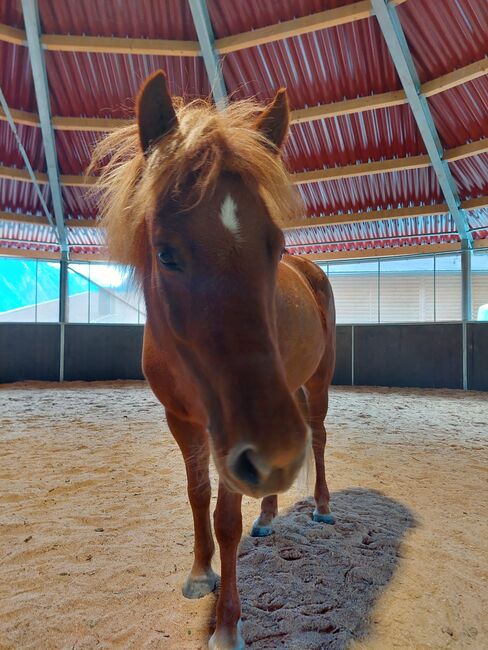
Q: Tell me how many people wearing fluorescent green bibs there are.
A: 0